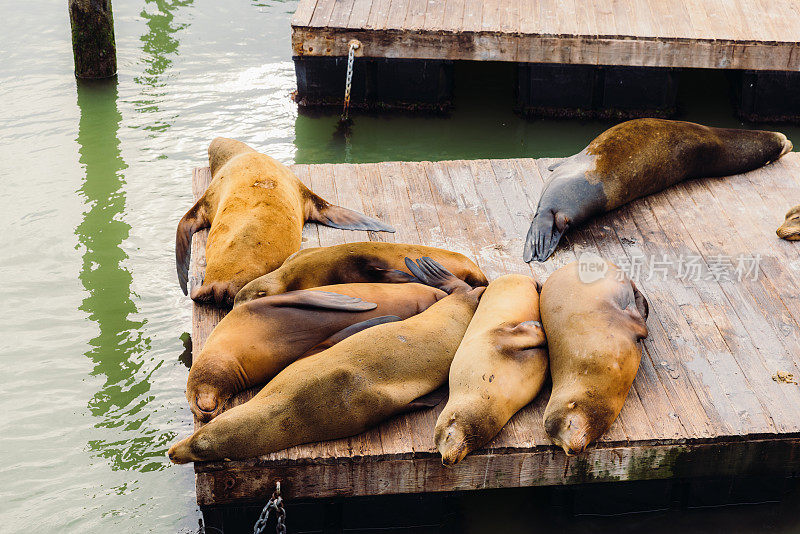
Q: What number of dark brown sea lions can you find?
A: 1